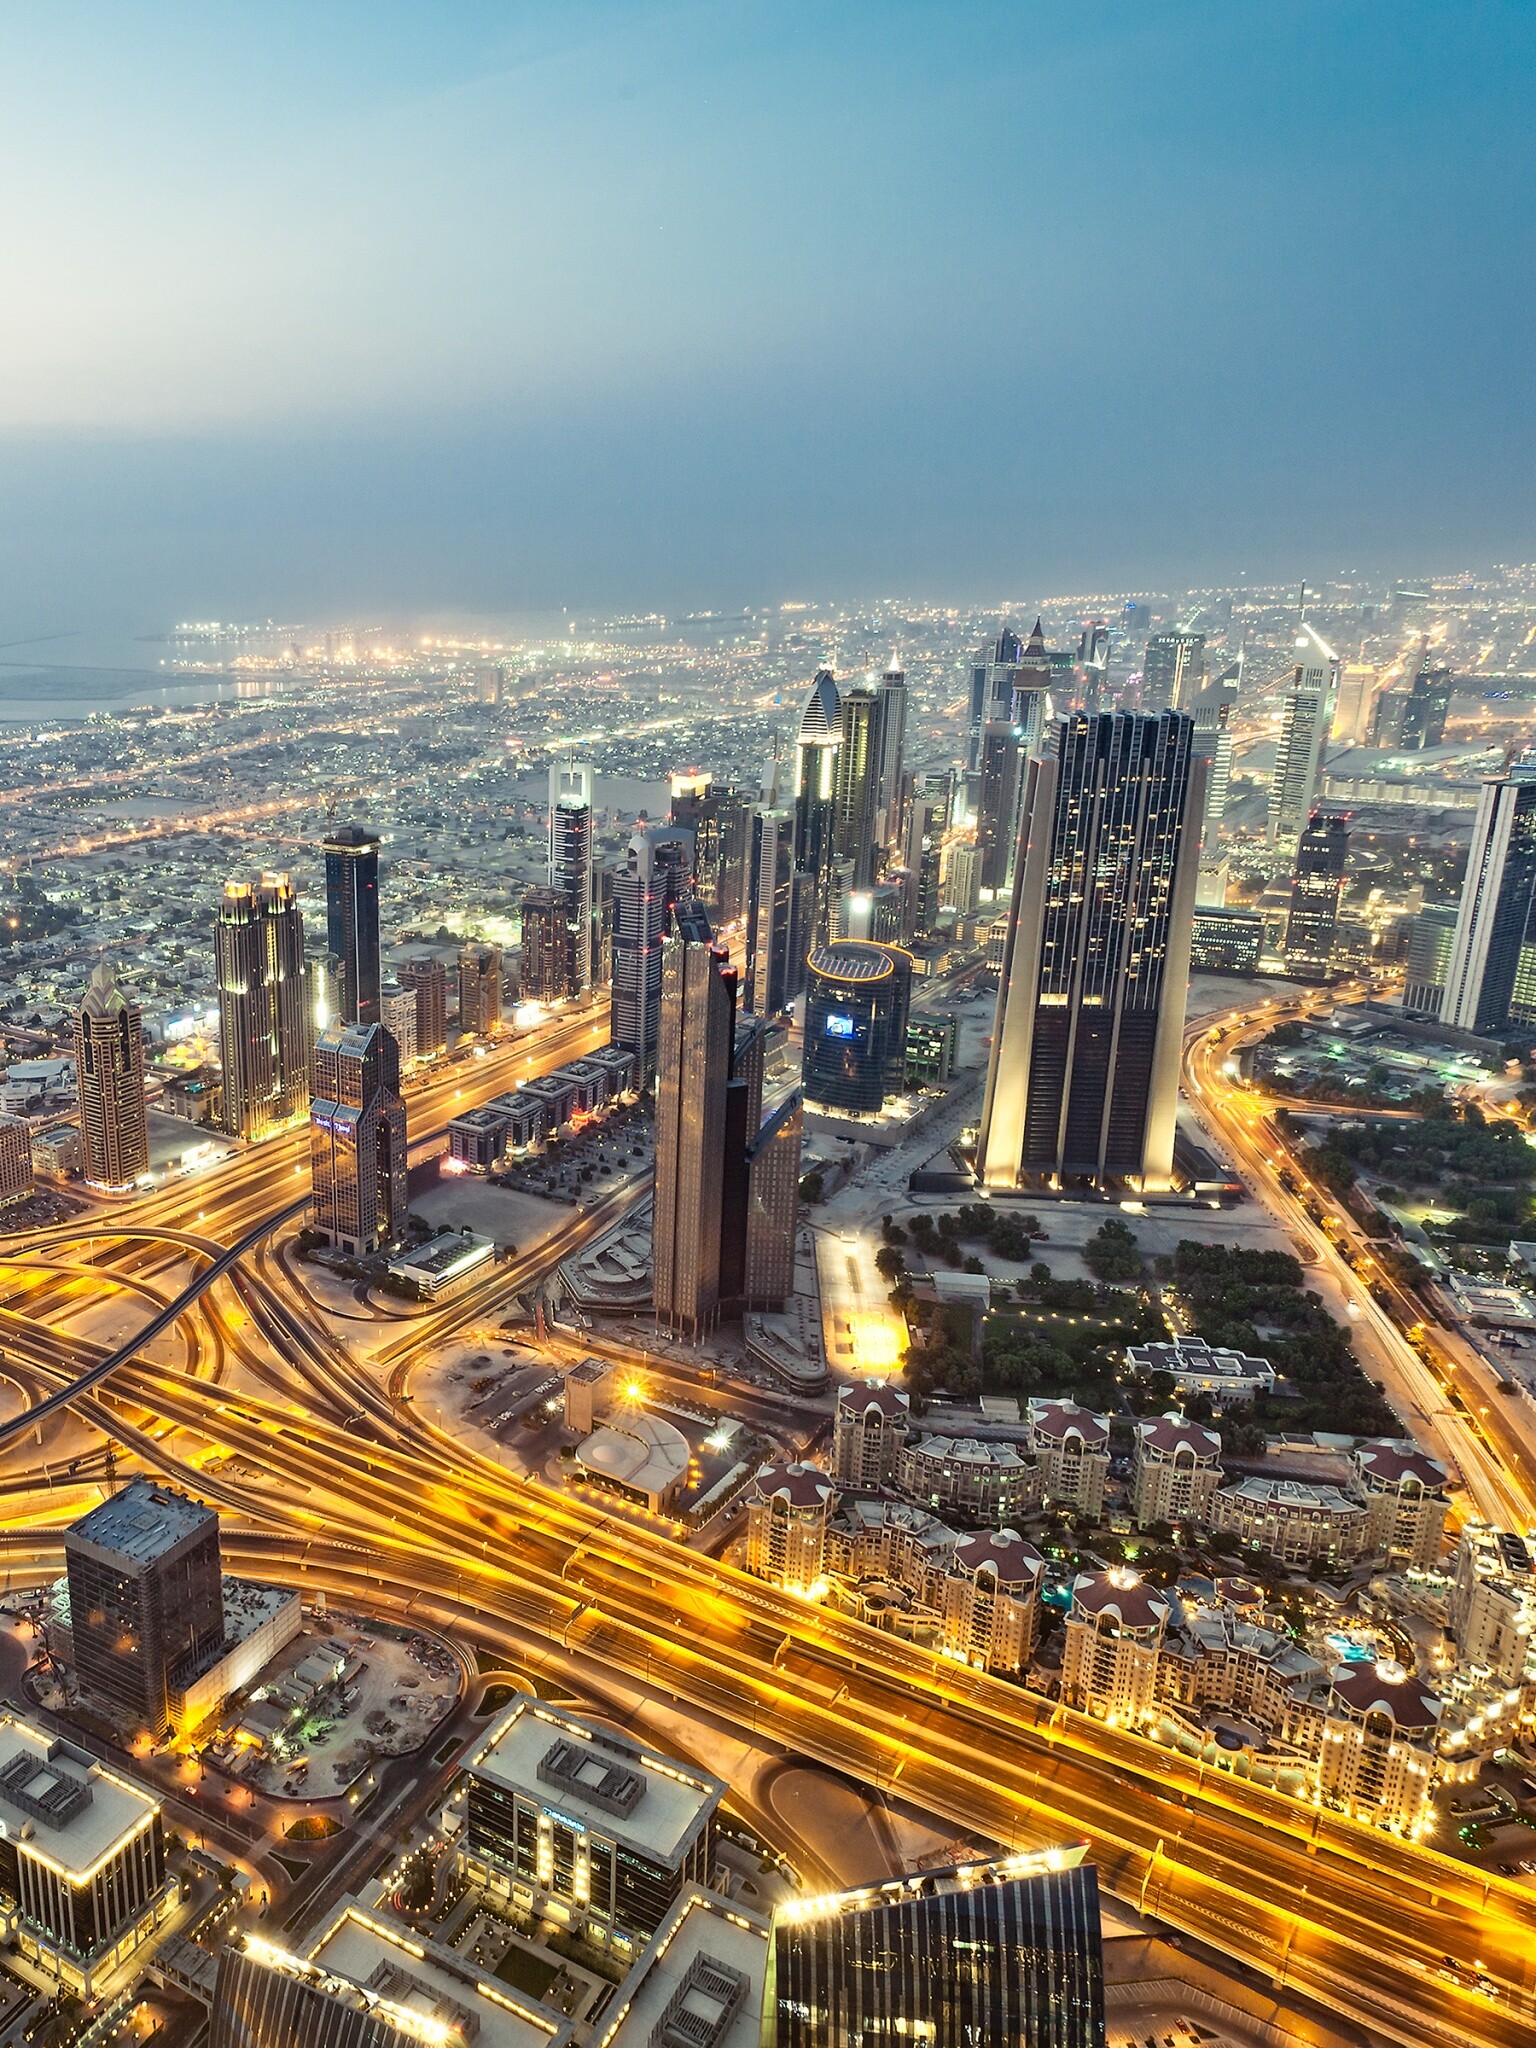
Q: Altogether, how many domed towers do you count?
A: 8